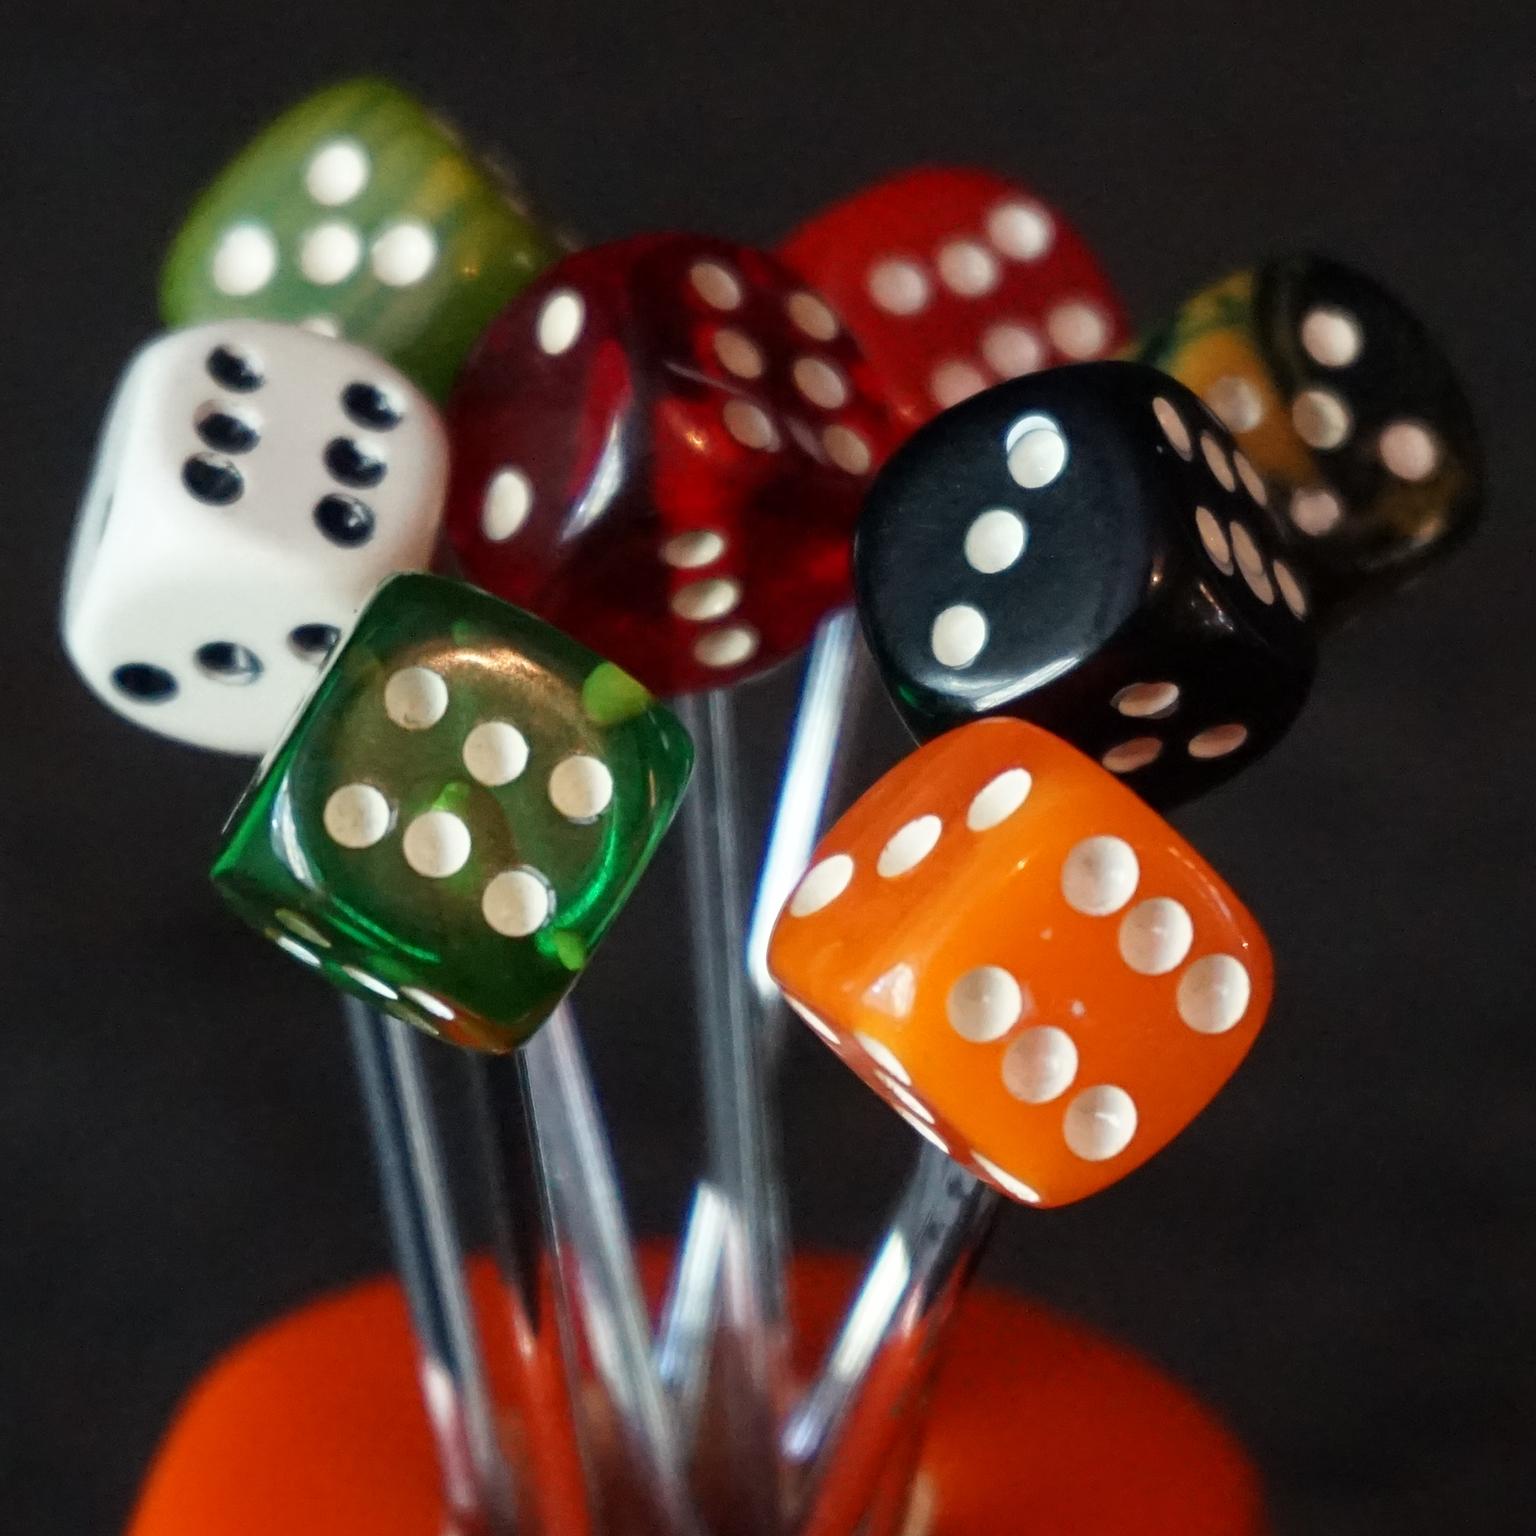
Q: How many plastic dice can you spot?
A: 8